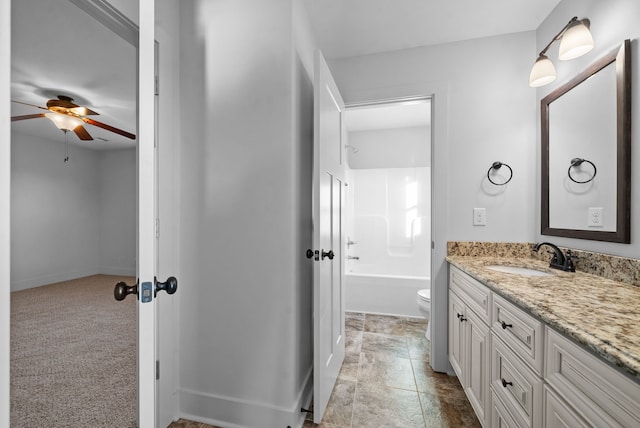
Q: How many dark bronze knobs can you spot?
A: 8